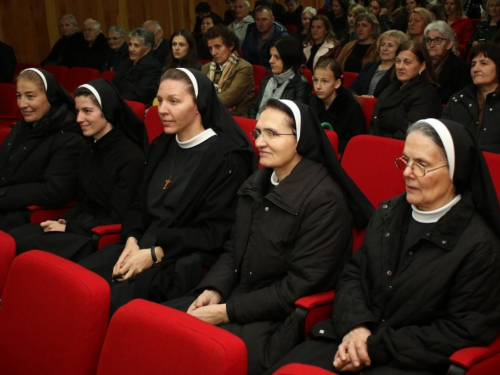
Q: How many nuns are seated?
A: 5